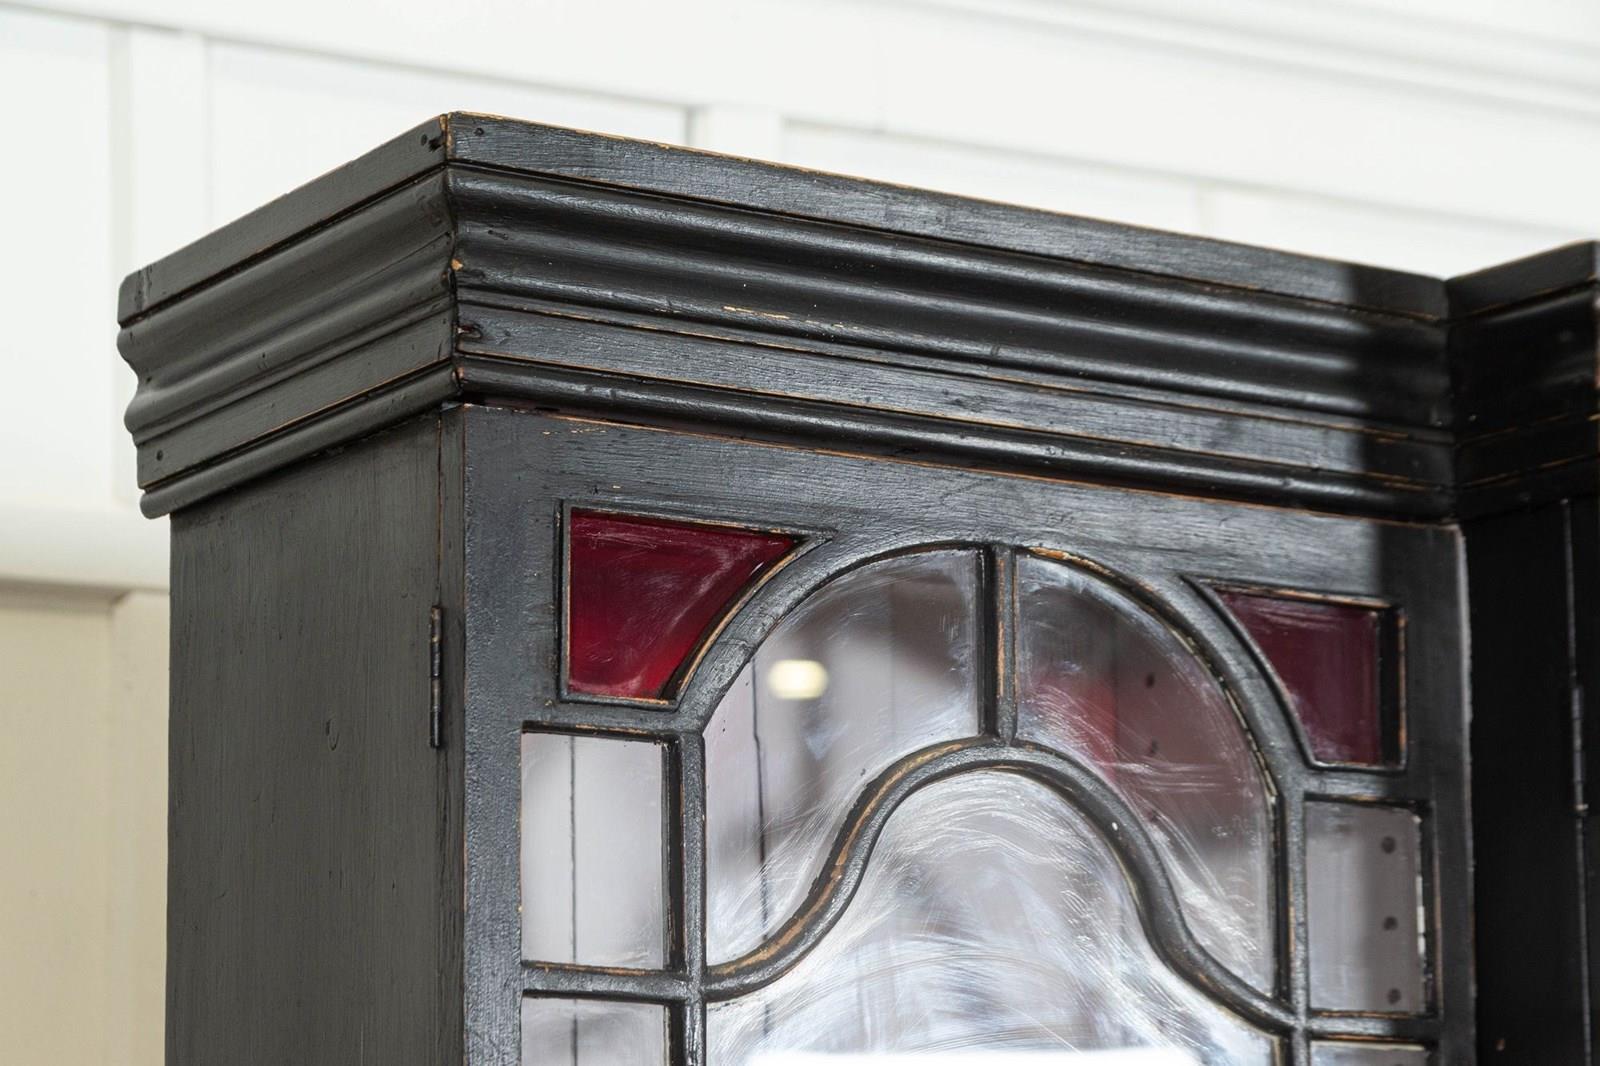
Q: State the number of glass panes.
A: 9